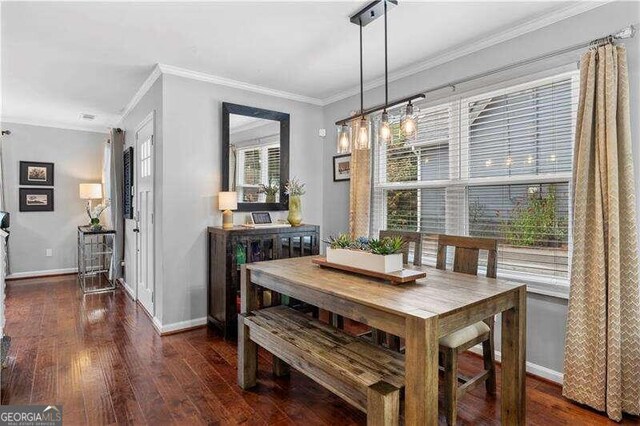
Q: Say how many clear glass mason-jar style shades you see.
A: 4